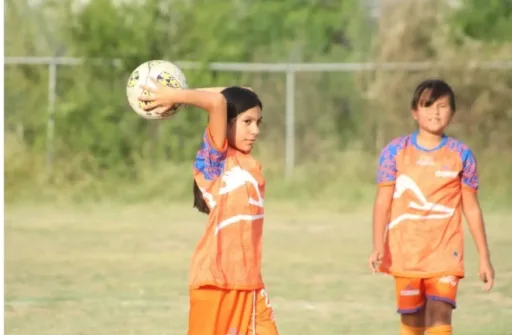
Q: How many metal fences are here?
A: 1